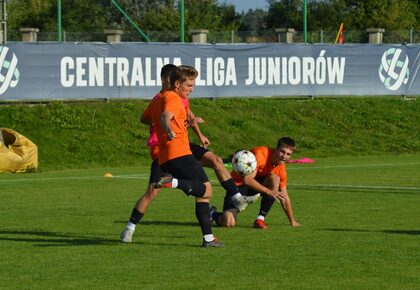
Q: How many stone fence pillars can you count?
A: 5